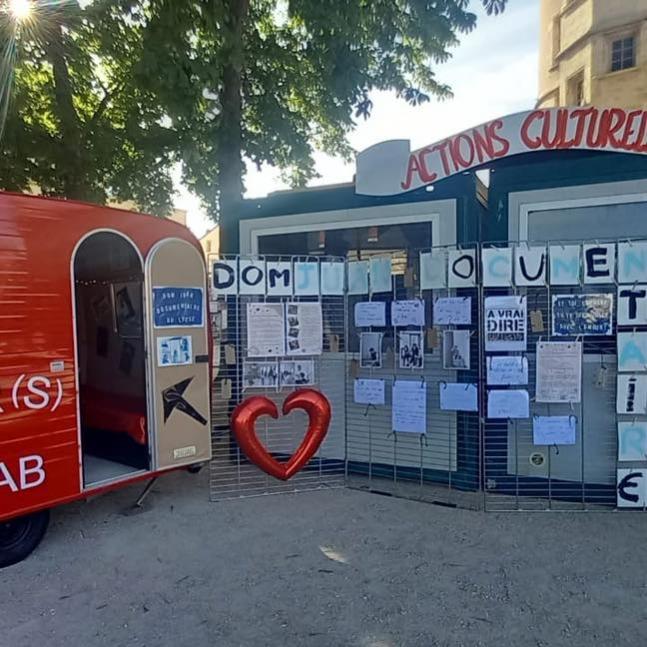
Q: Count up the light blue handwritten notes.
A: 9